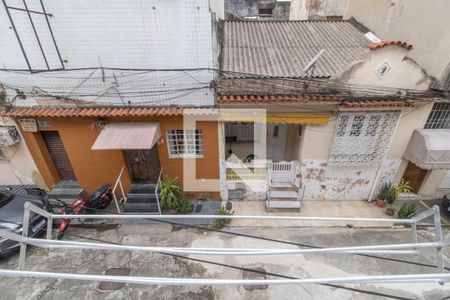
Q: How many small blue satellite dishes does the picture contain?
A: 0